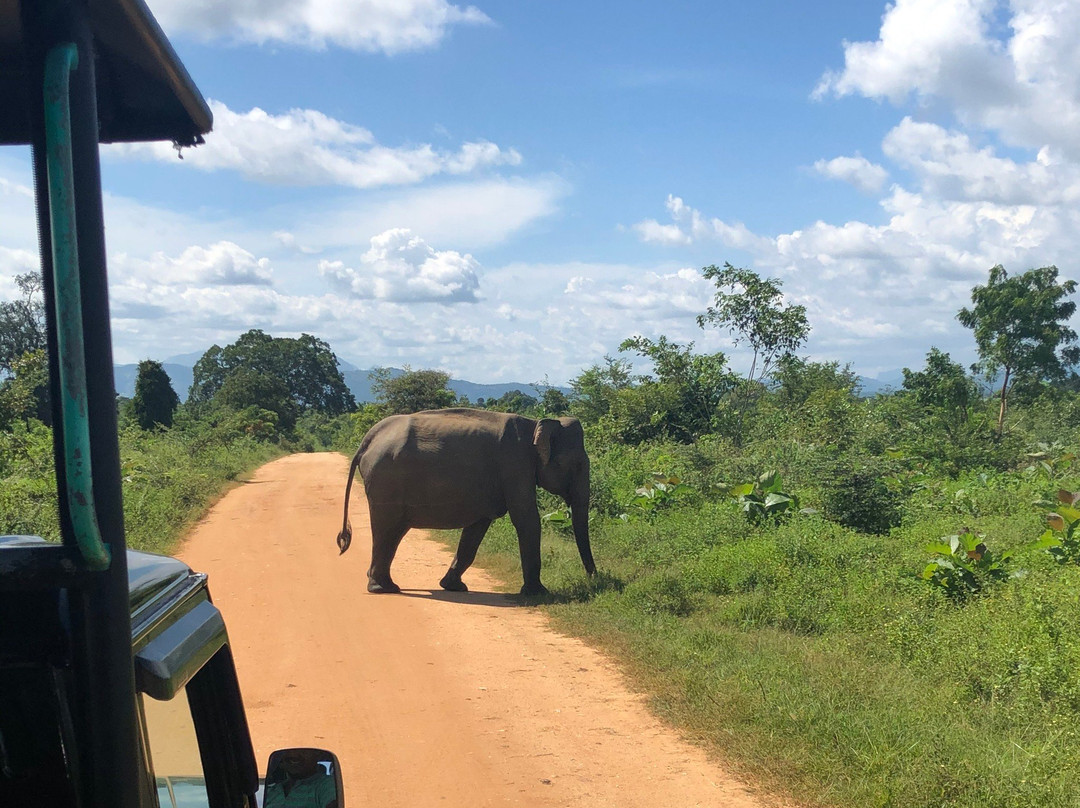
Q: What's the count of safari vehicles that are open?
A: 1